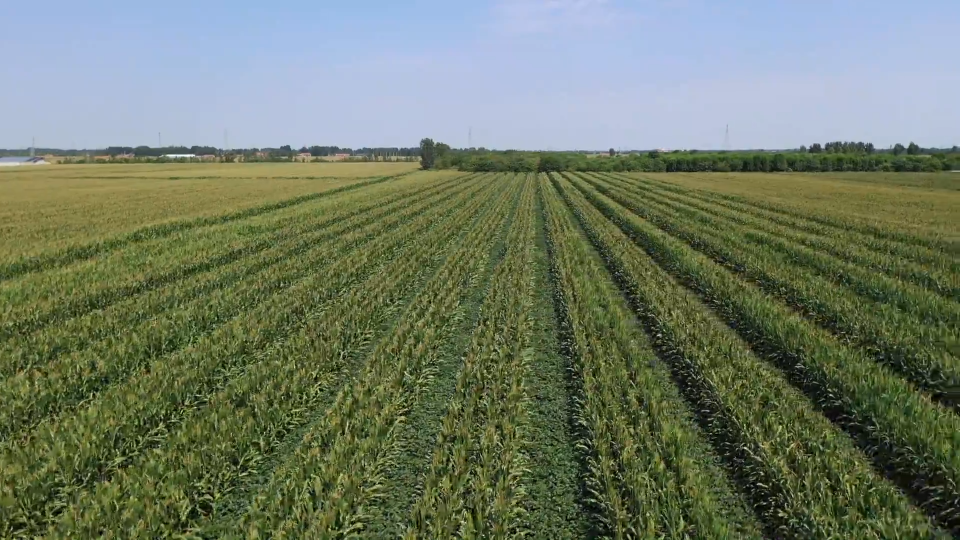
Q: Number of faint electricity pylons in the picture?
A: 5